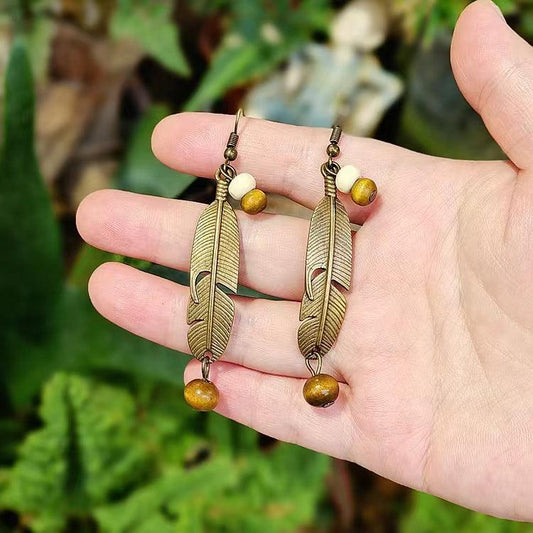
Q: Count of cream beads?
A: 2